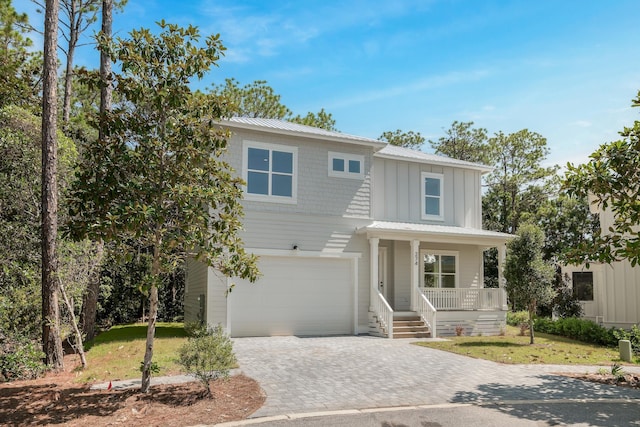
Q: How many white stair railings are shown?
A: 2